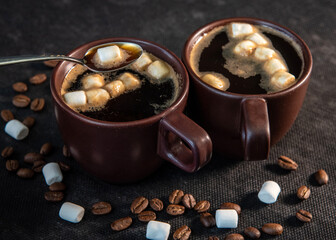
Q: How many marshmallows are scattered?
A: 6